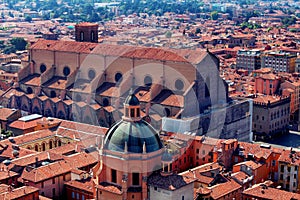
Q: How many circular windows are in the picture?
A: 11